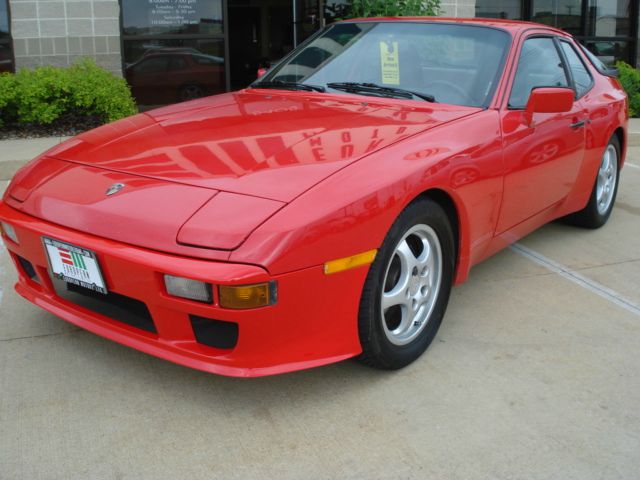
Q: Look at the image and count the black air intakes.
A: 3